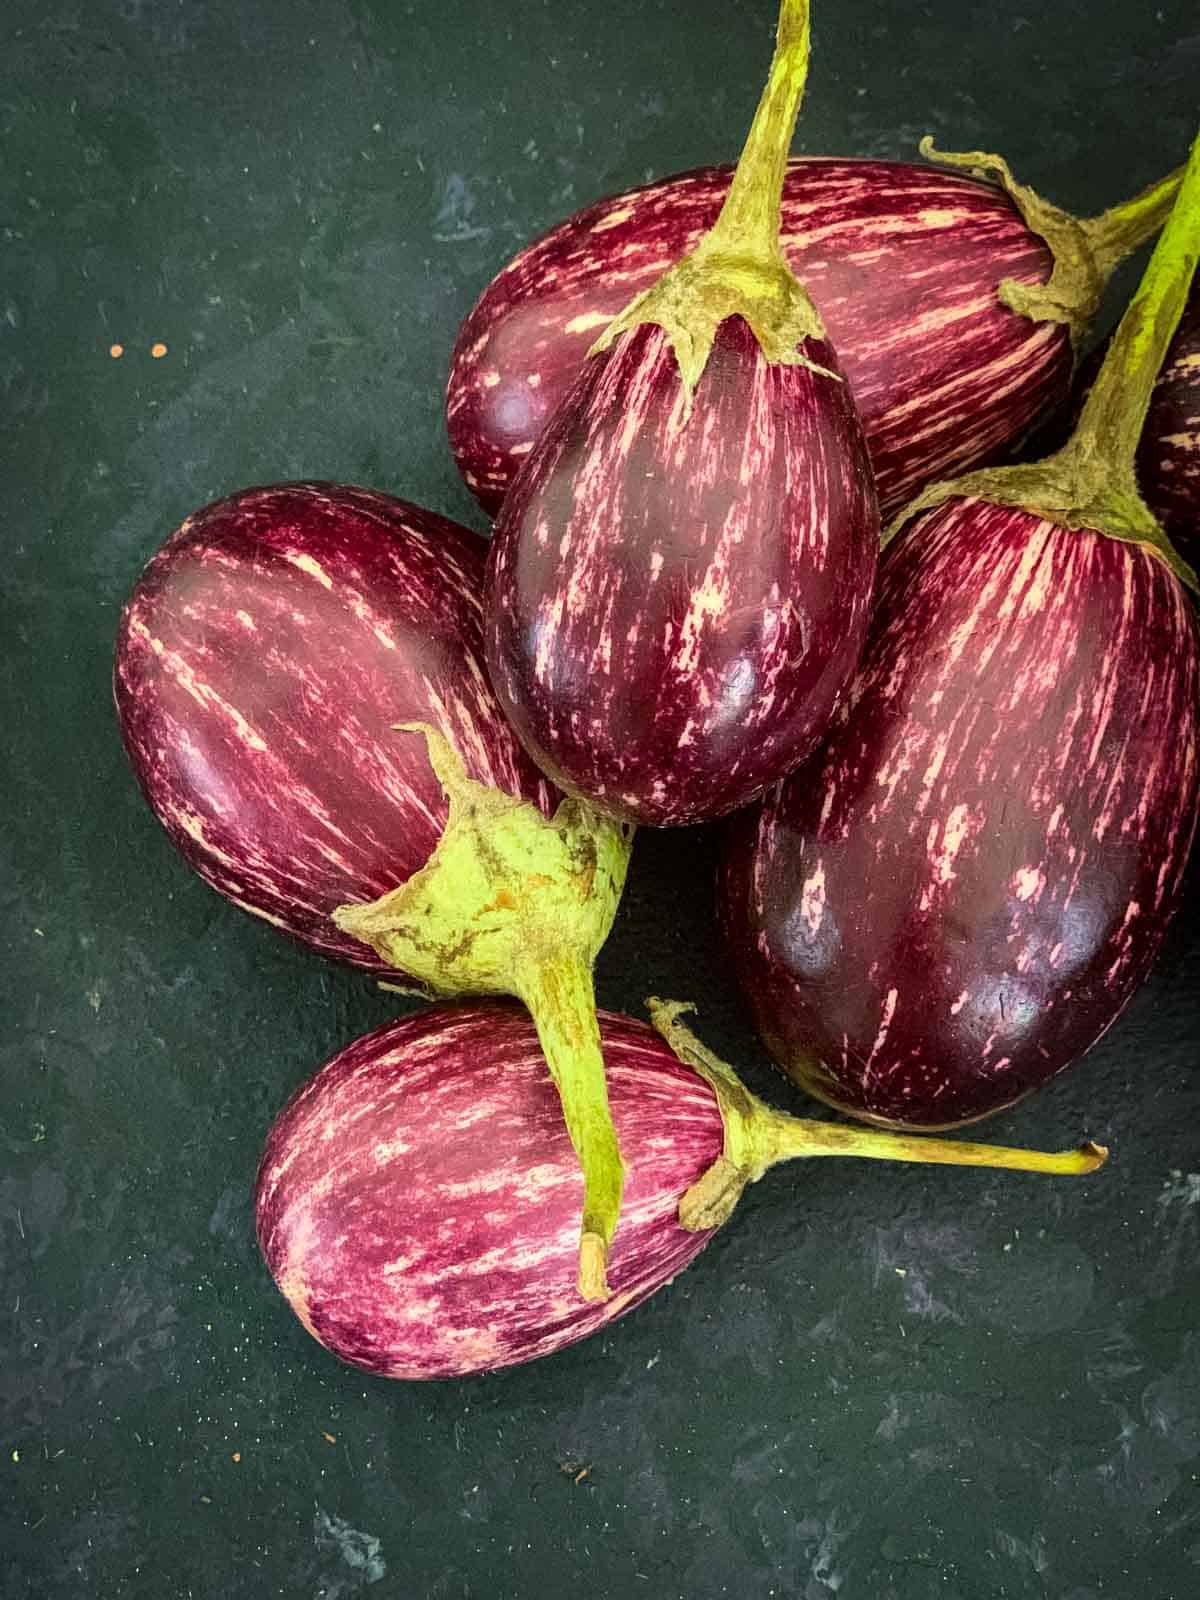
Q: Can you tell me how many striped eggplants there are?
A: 6